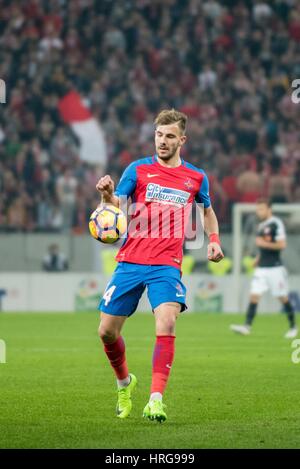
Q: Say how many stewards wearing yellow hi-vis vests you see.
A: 4